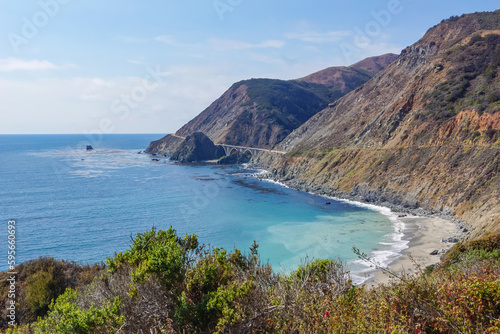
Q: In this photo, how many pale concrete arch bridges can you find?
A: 1